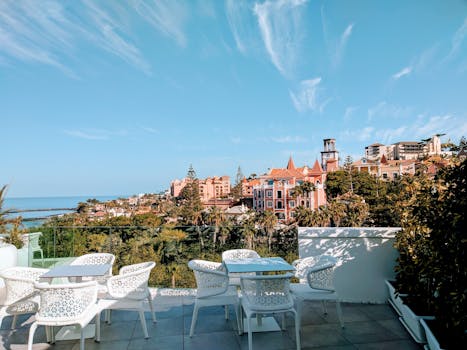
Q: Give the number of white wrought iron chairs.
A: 8